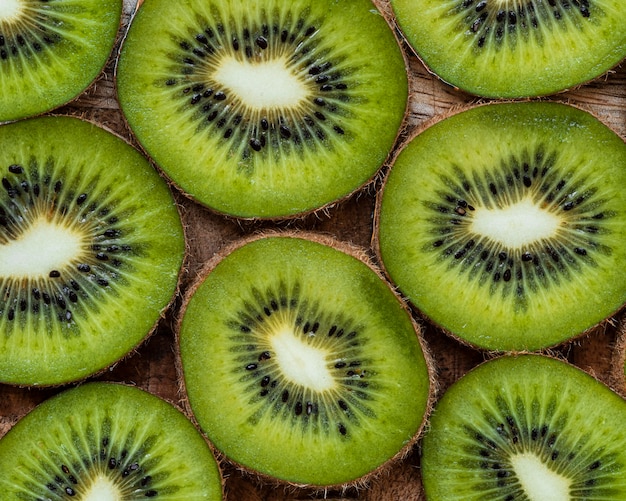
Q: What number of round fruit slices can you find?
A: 8